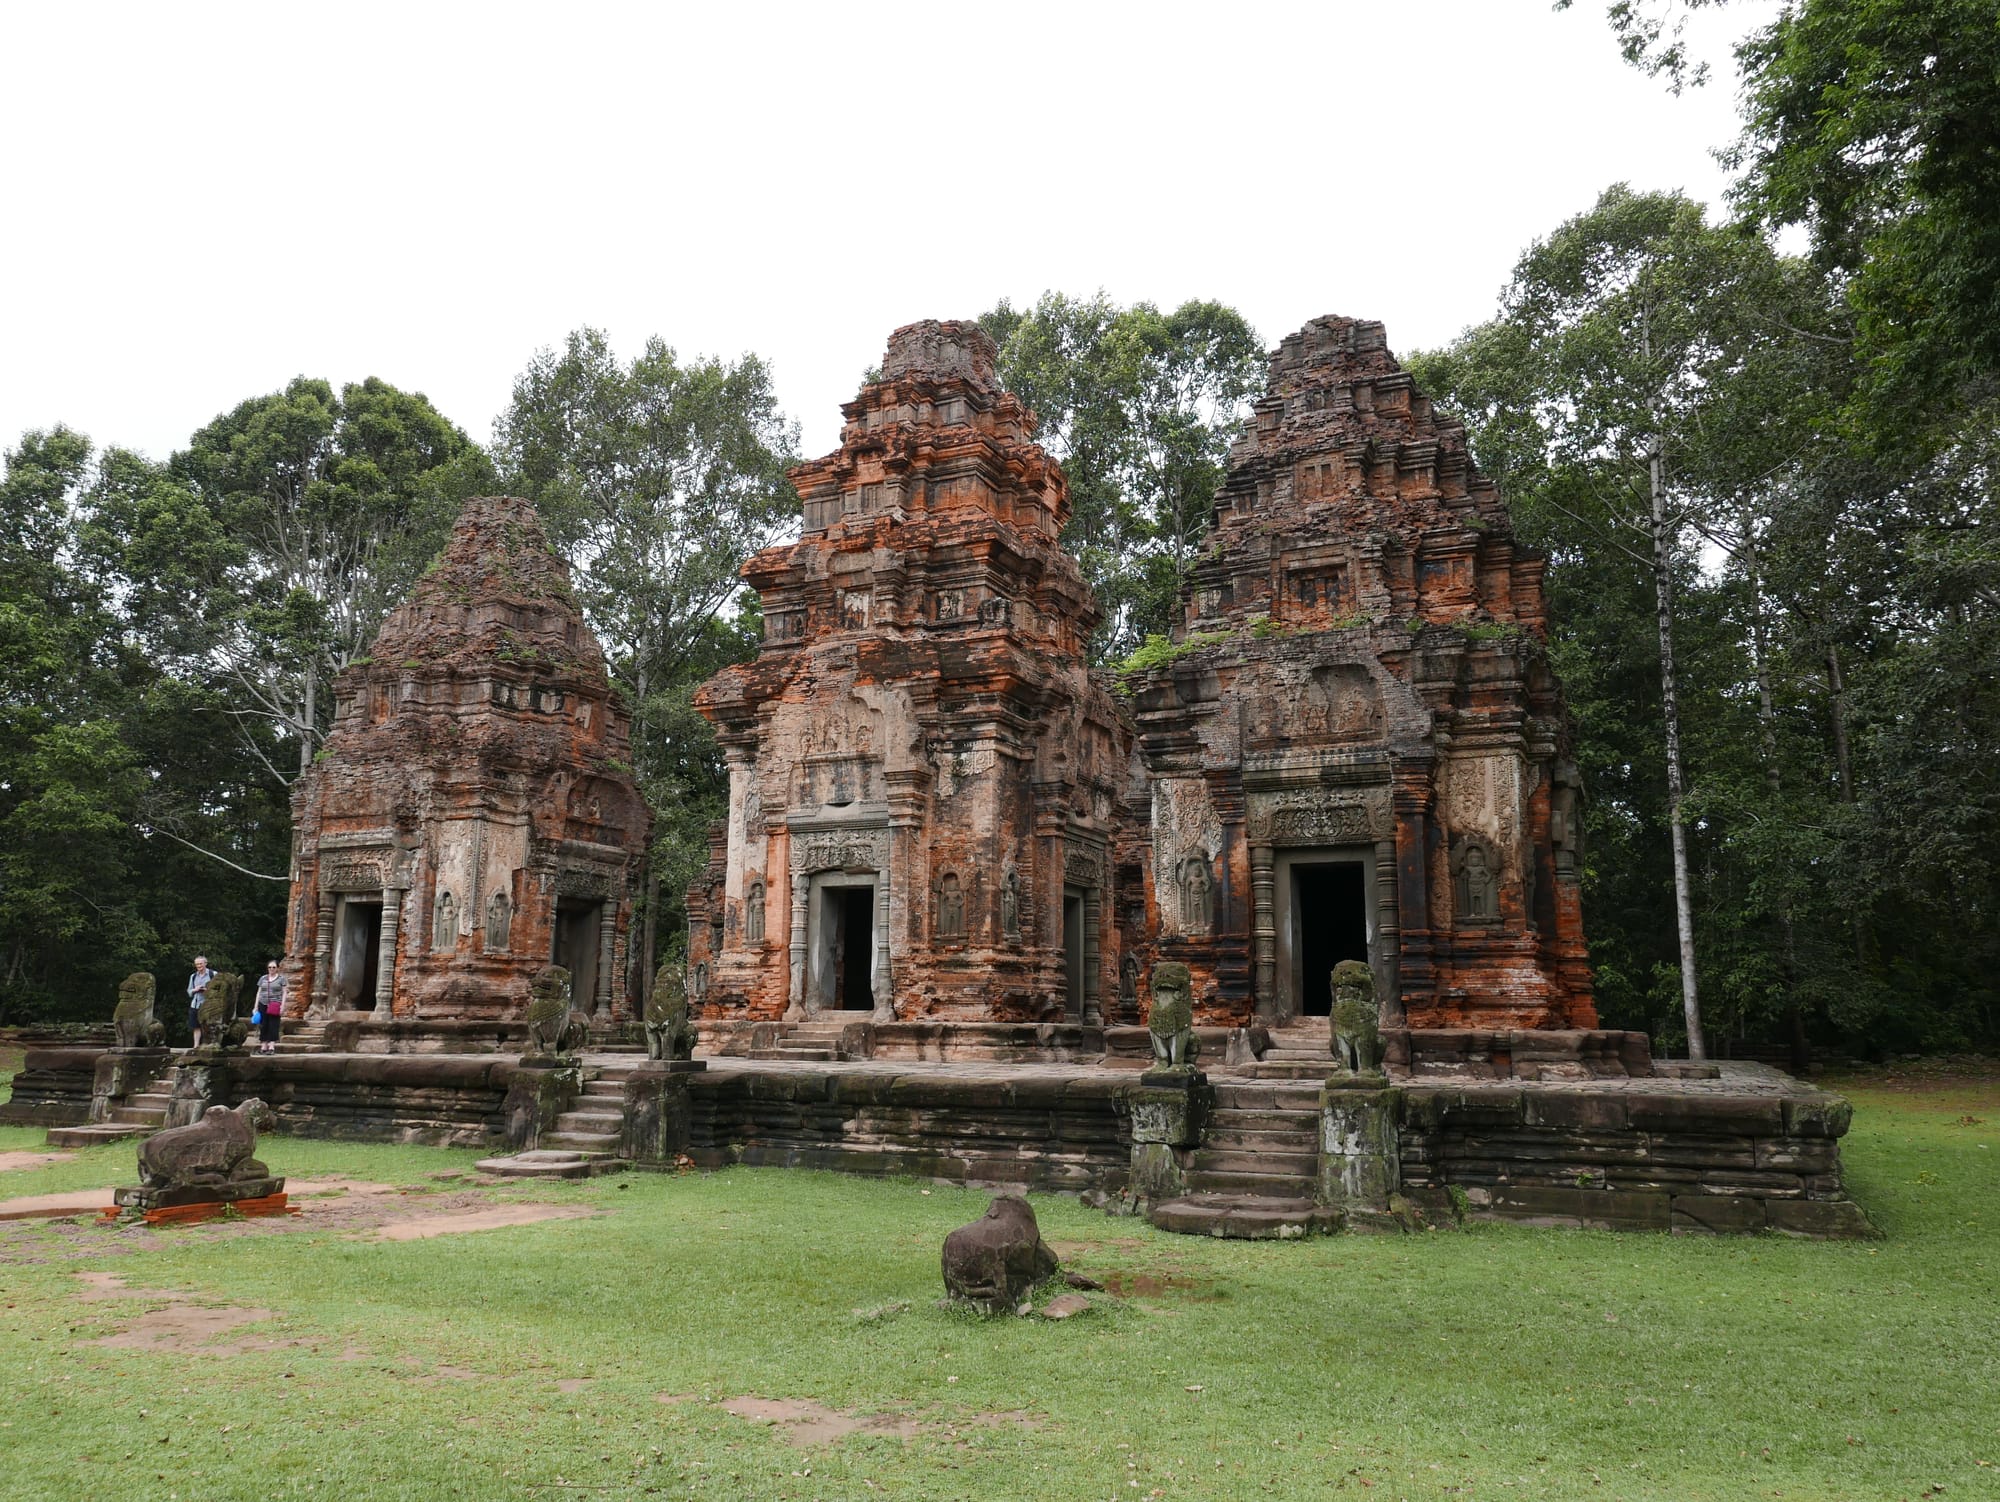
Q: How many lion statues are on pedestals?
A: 6